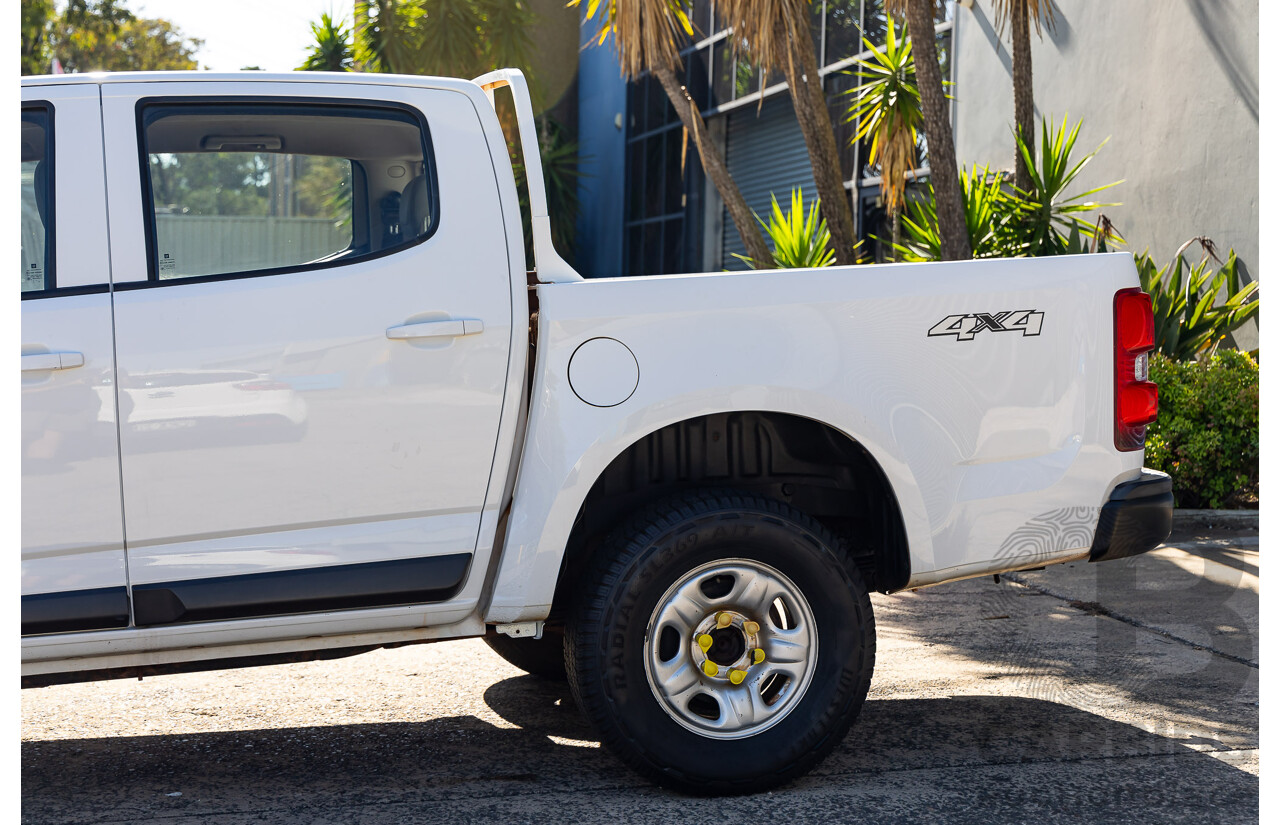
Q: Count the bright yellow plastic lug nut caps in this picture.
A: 6